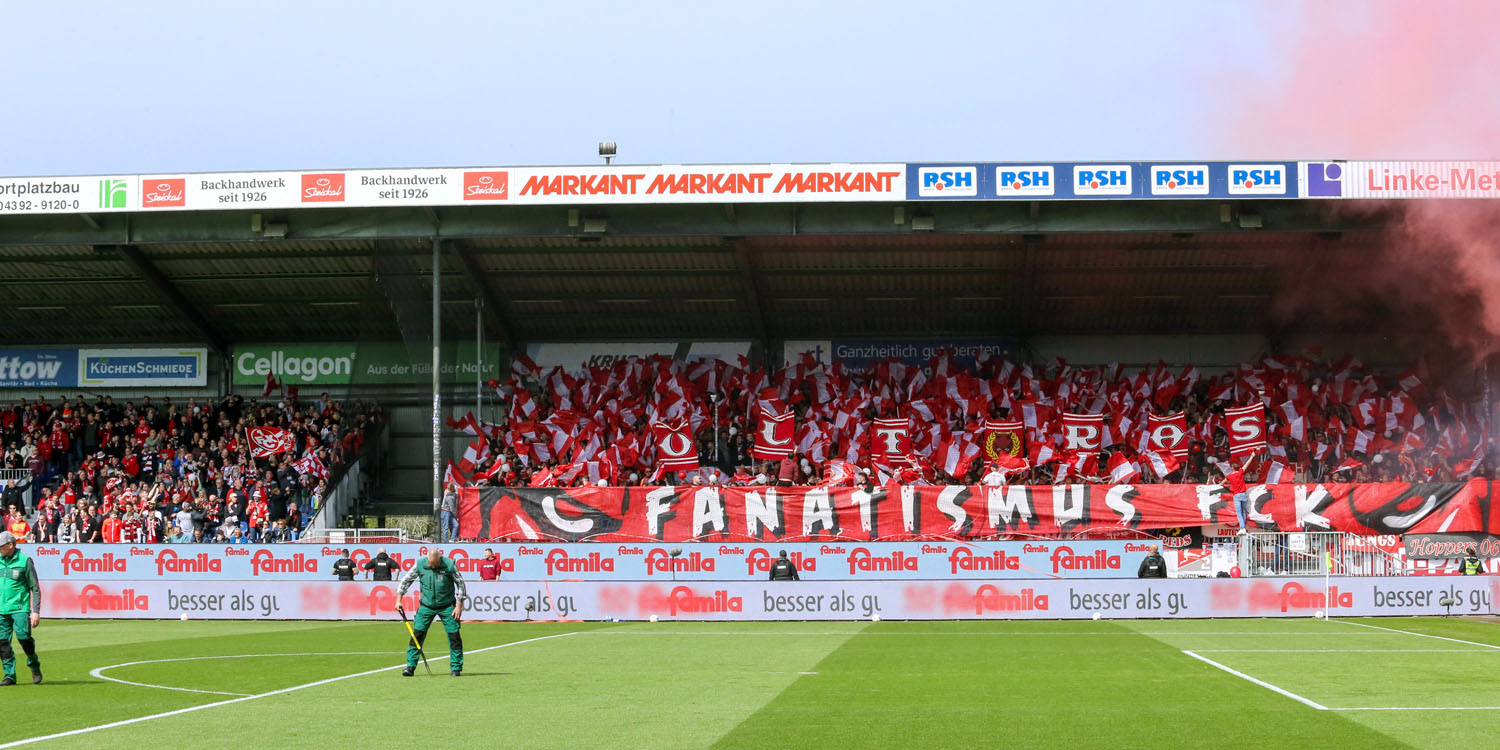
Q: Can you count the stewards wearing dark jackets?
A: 4